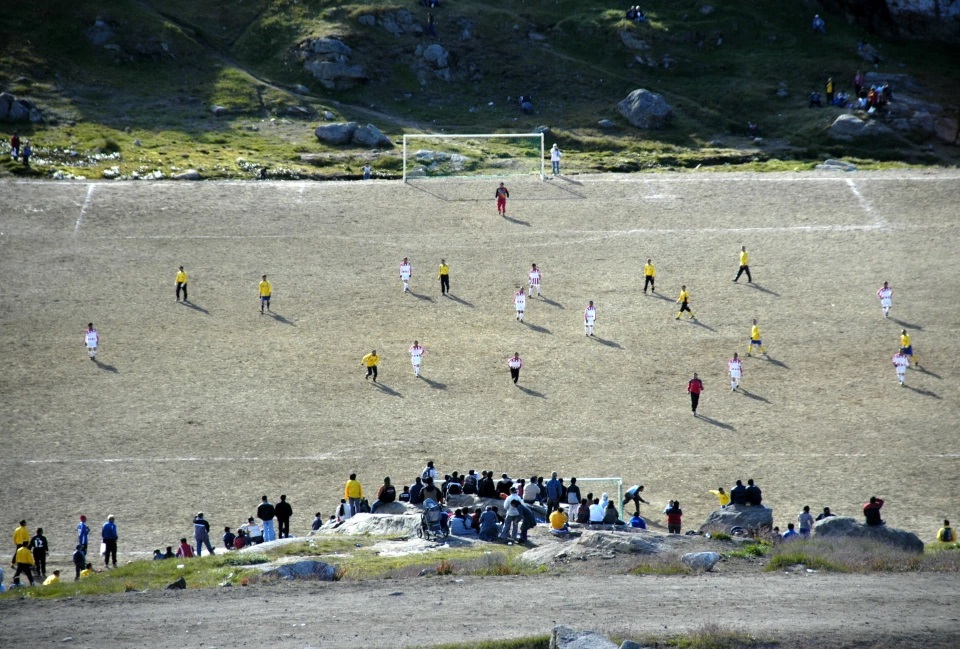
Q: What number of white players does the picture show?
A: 10